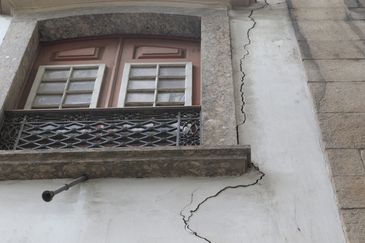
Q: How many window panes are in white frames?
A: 12